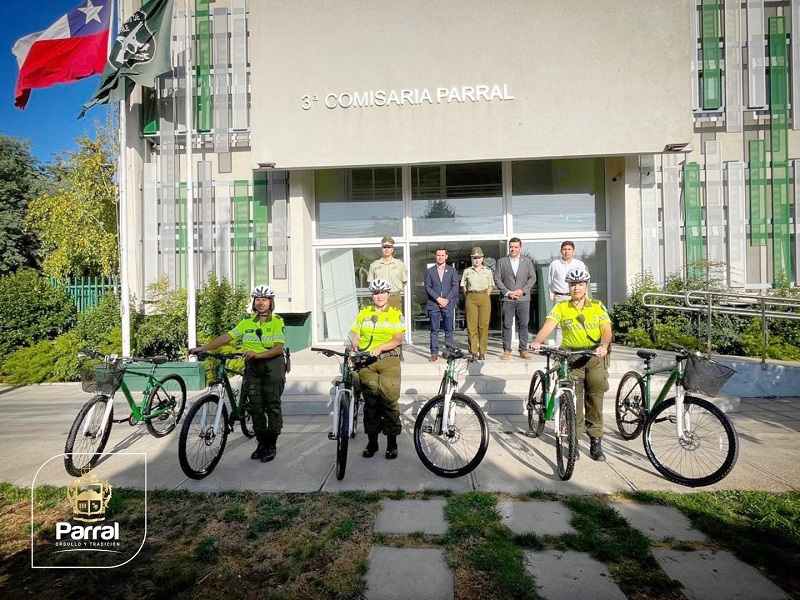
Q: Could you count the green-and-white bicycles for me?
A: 6